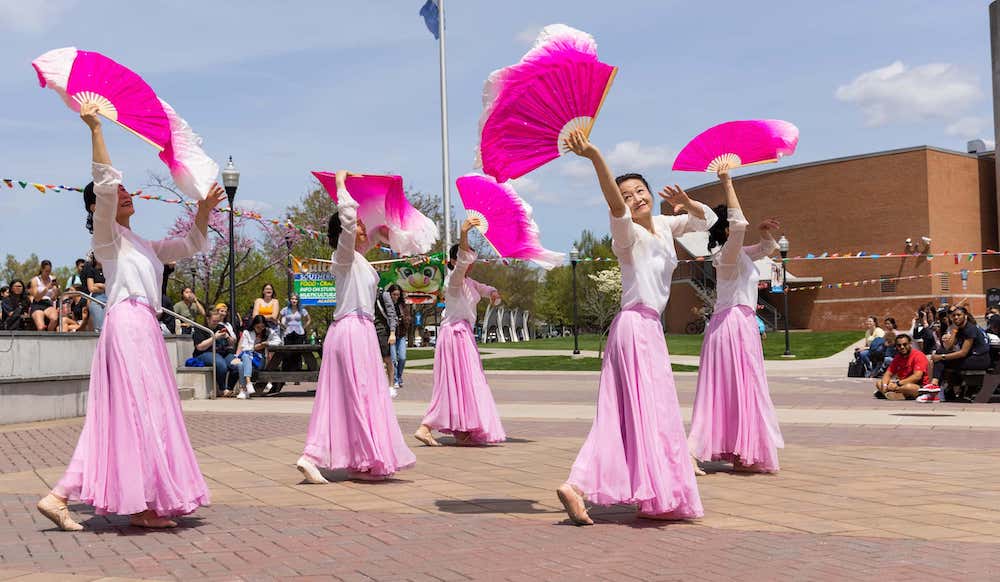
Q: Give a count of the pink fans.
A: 5